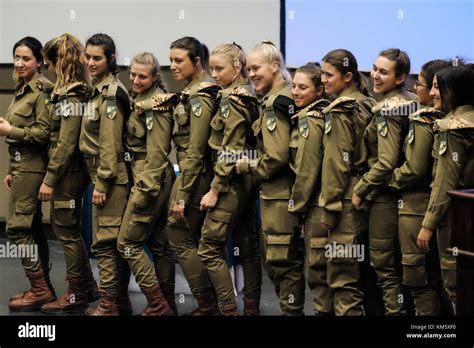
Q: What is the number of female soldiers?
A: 12